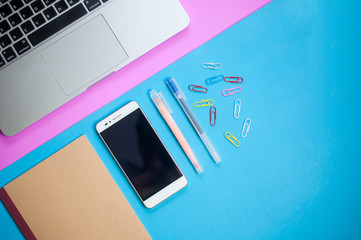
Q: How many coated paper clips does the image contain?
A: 10